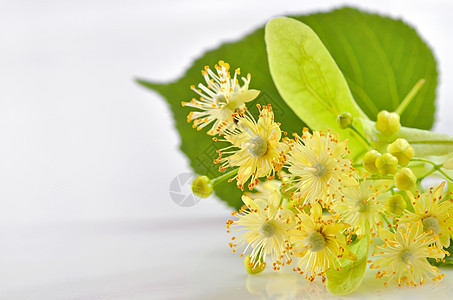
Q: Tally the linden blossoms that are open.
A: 8